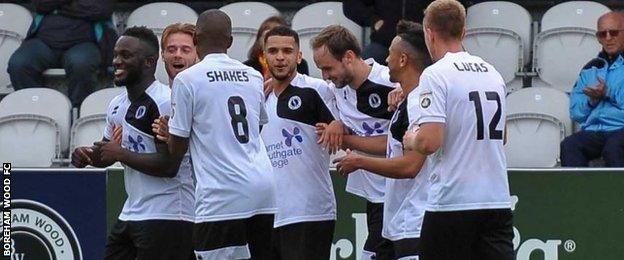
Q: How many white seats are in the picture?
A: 9